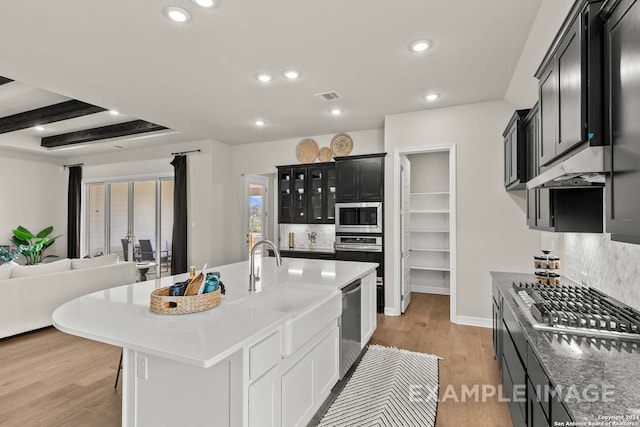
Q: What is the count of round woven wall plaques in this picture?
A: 3